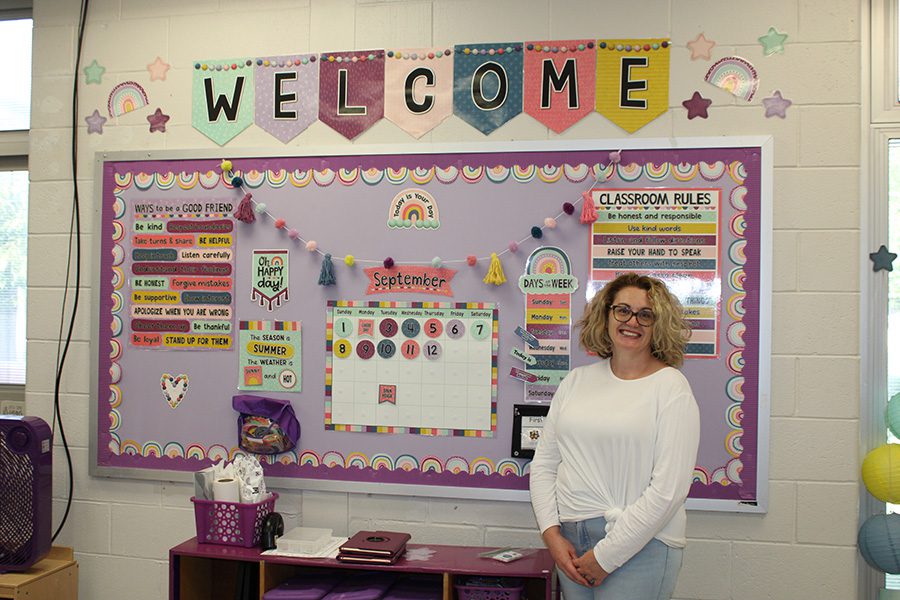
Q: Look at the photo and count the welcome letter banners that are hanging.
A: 7